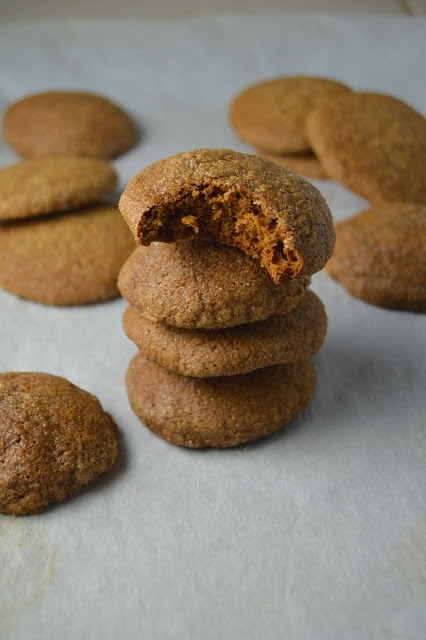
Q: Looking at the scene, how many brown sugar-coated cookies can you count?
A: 12